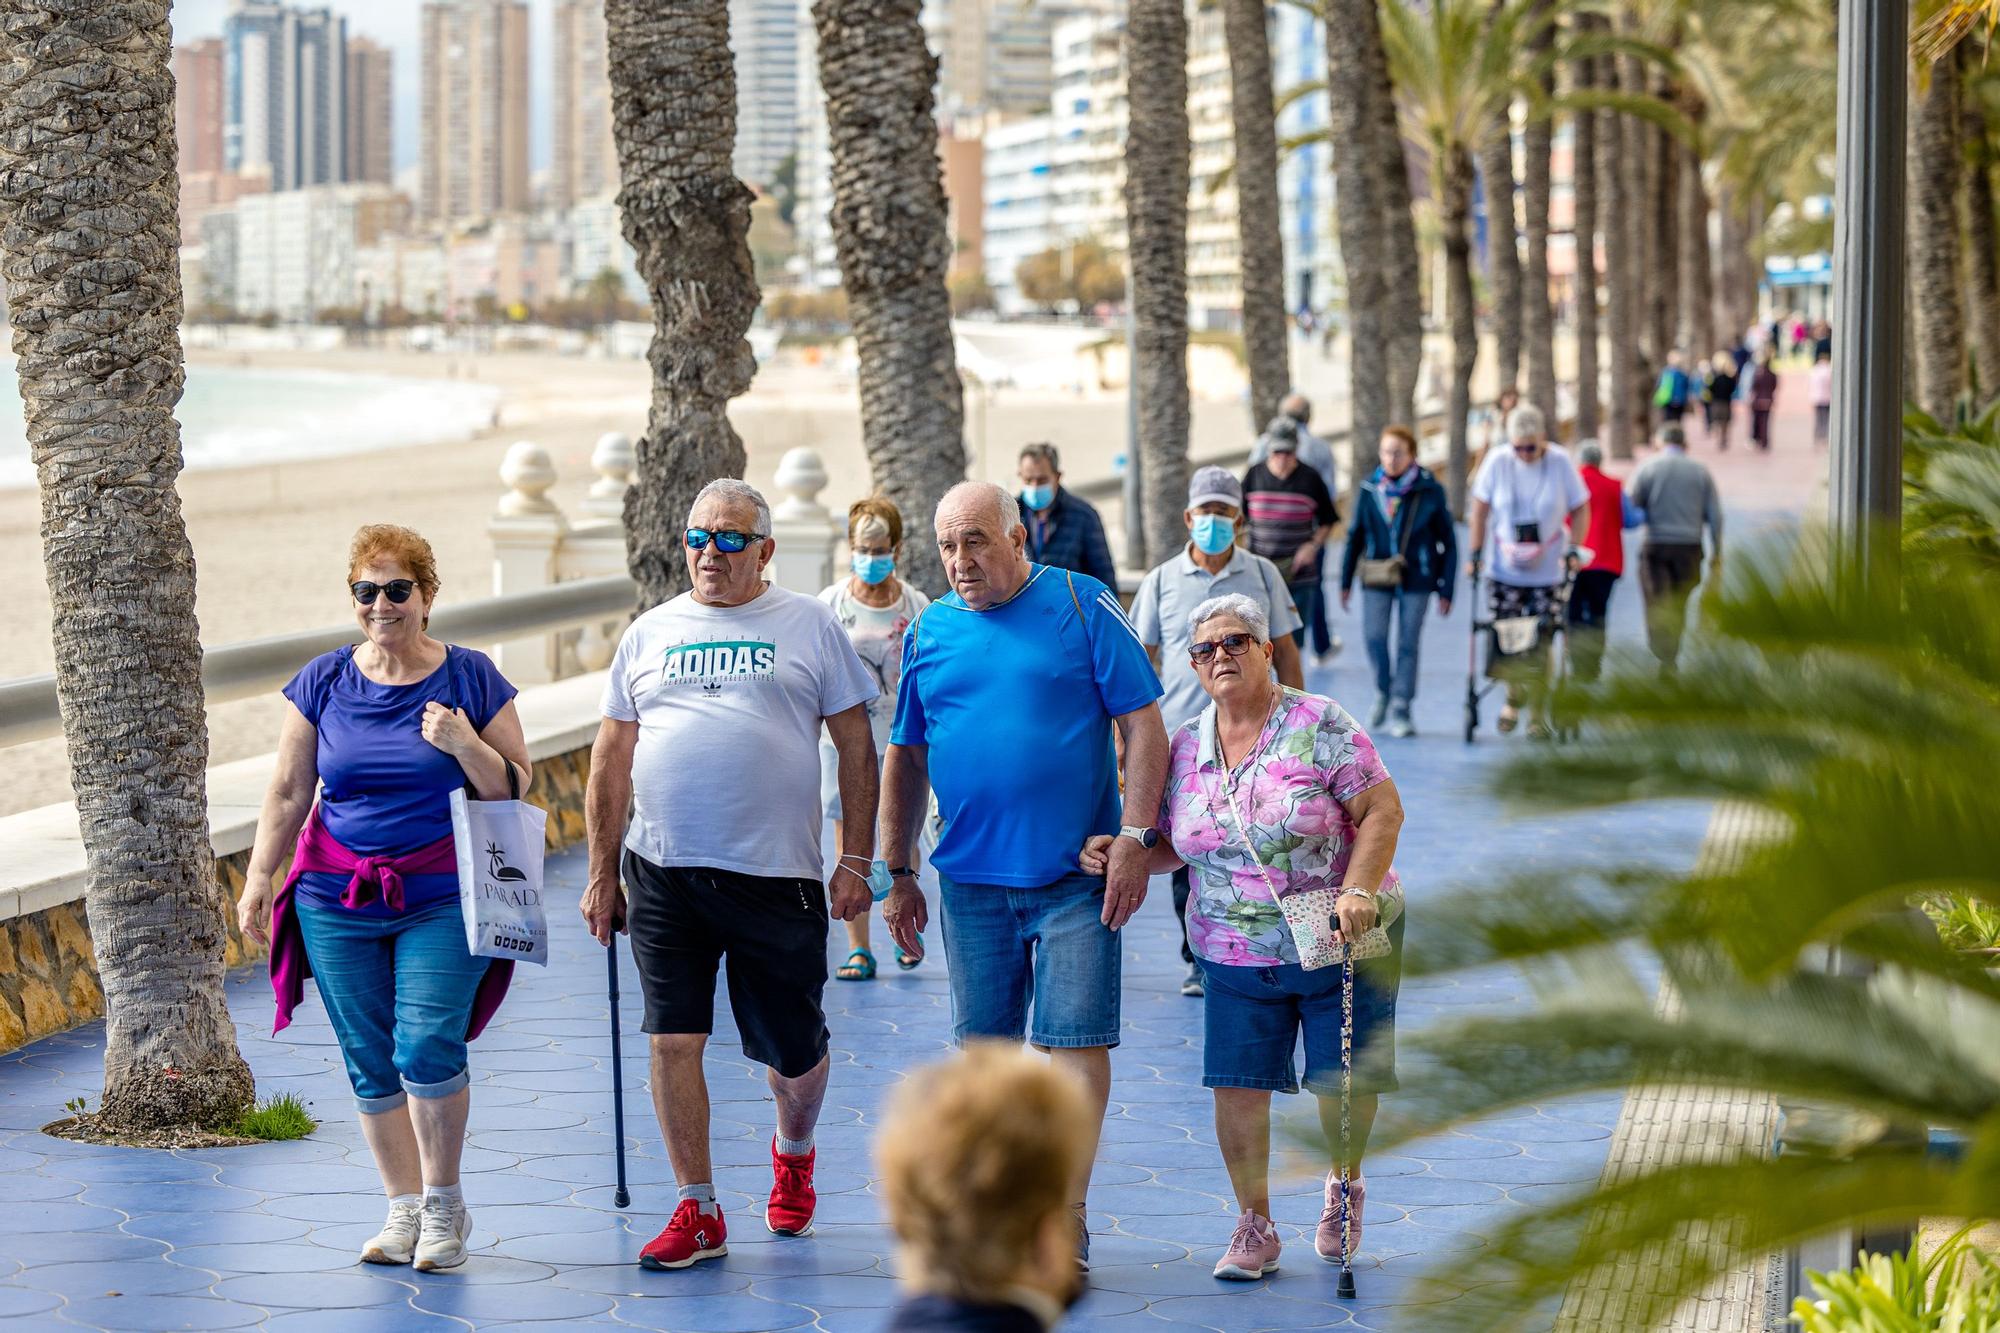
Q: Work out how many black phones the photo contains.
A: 1